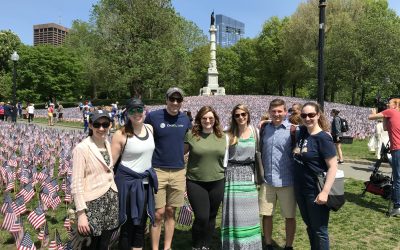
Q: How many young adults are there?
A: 7